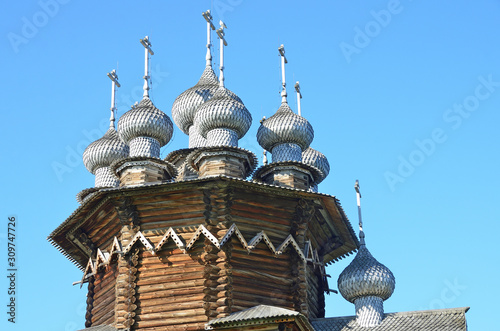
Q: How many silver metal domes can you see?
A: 7